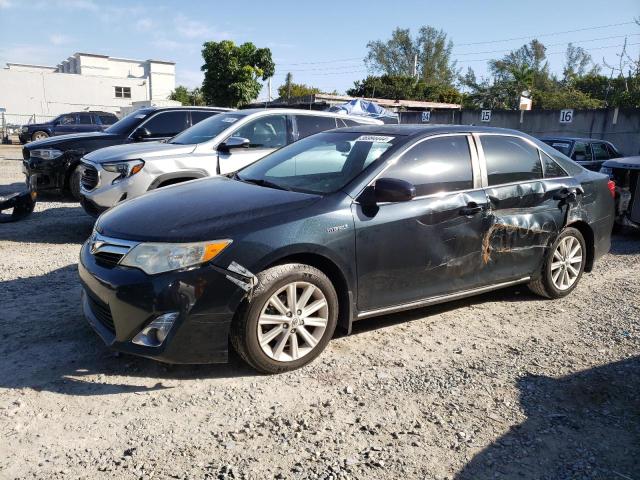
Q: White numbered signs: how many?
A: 3